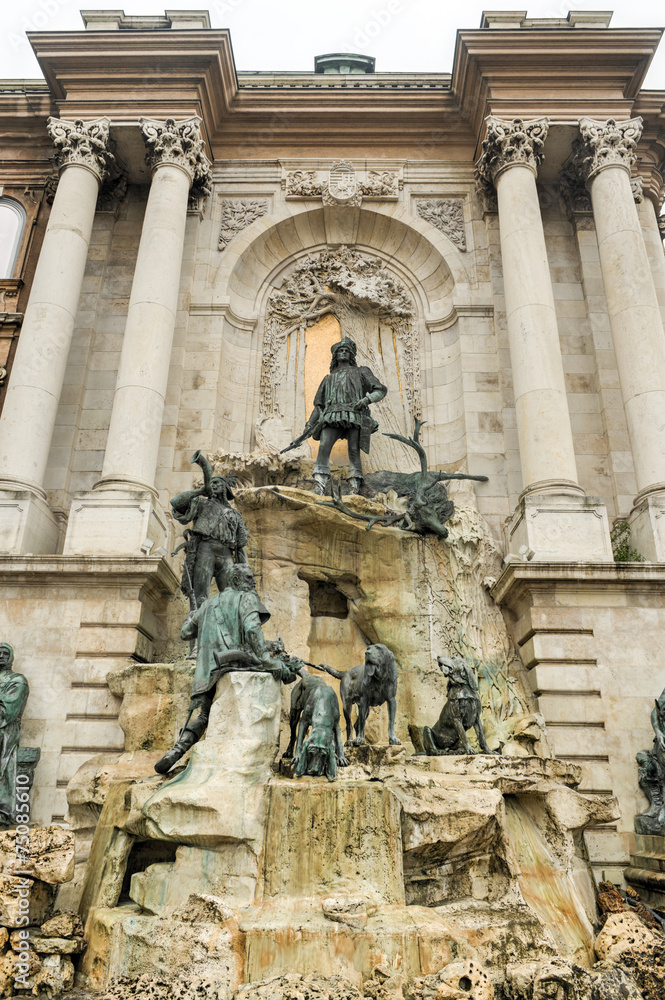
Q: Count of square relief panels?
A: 2